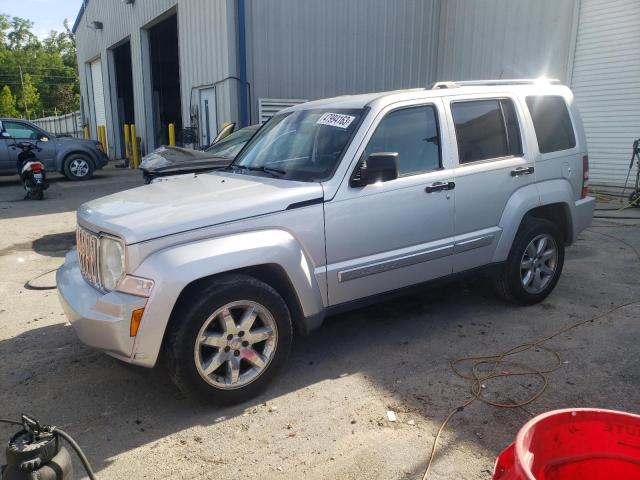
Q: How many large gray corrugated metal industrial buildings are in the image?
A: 1